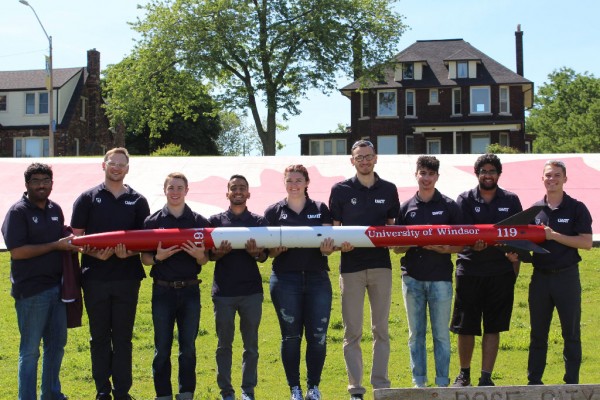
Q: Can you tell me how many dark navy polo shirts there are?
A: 9